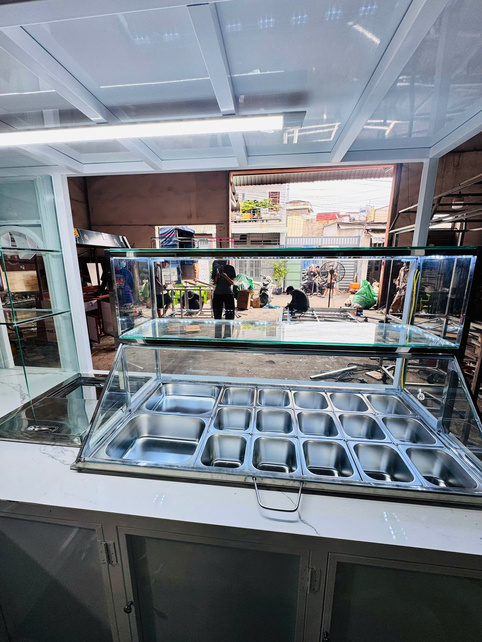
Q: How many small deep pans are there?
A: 15